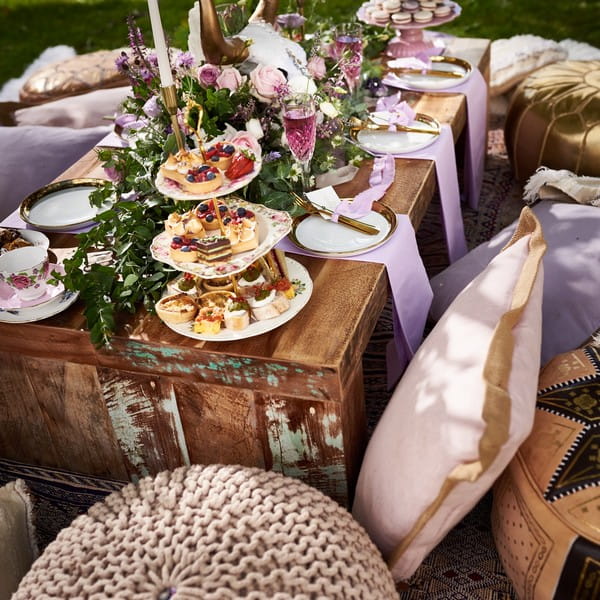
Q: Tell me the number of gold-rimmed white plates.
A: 4